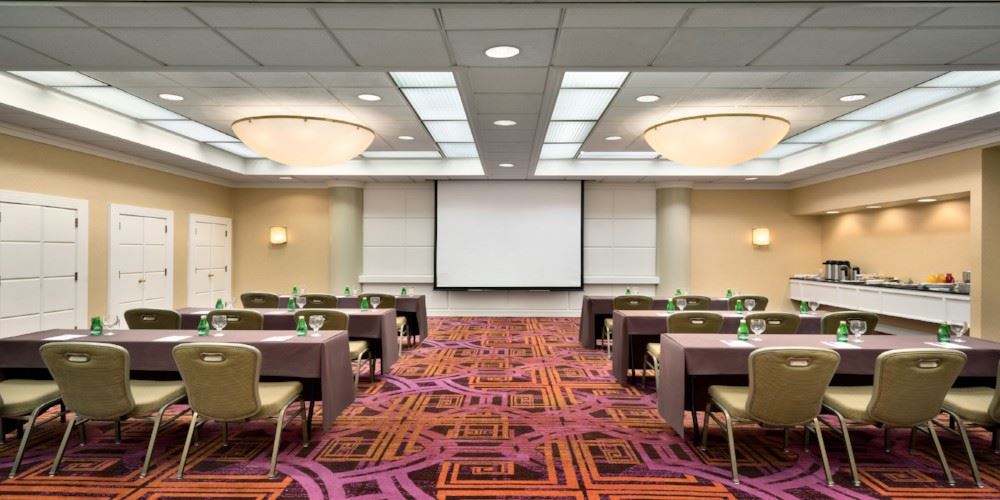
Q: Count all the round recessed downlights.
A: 14